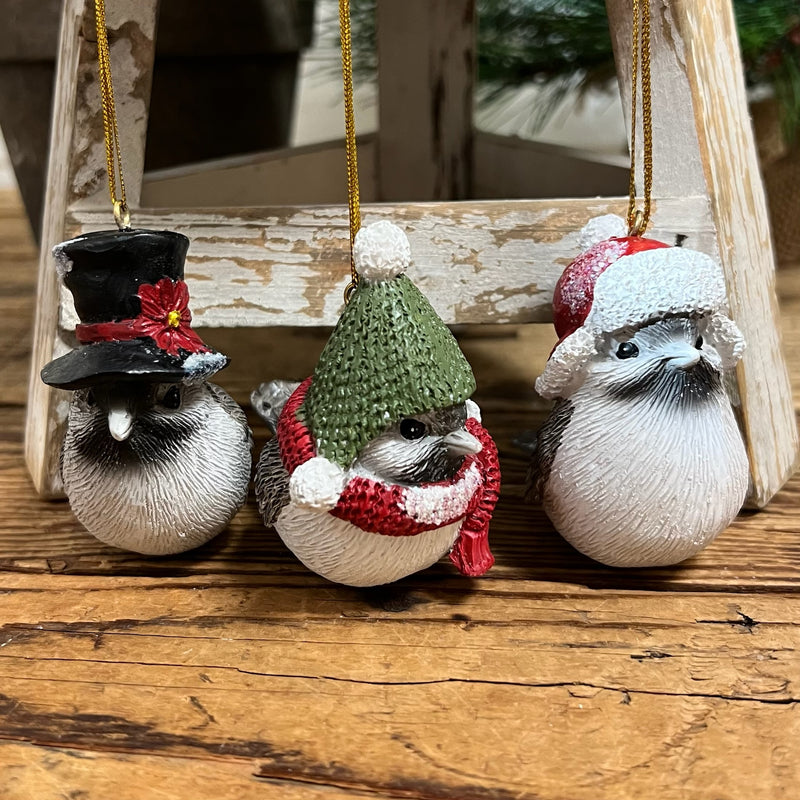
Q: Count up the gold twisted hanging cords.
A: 3